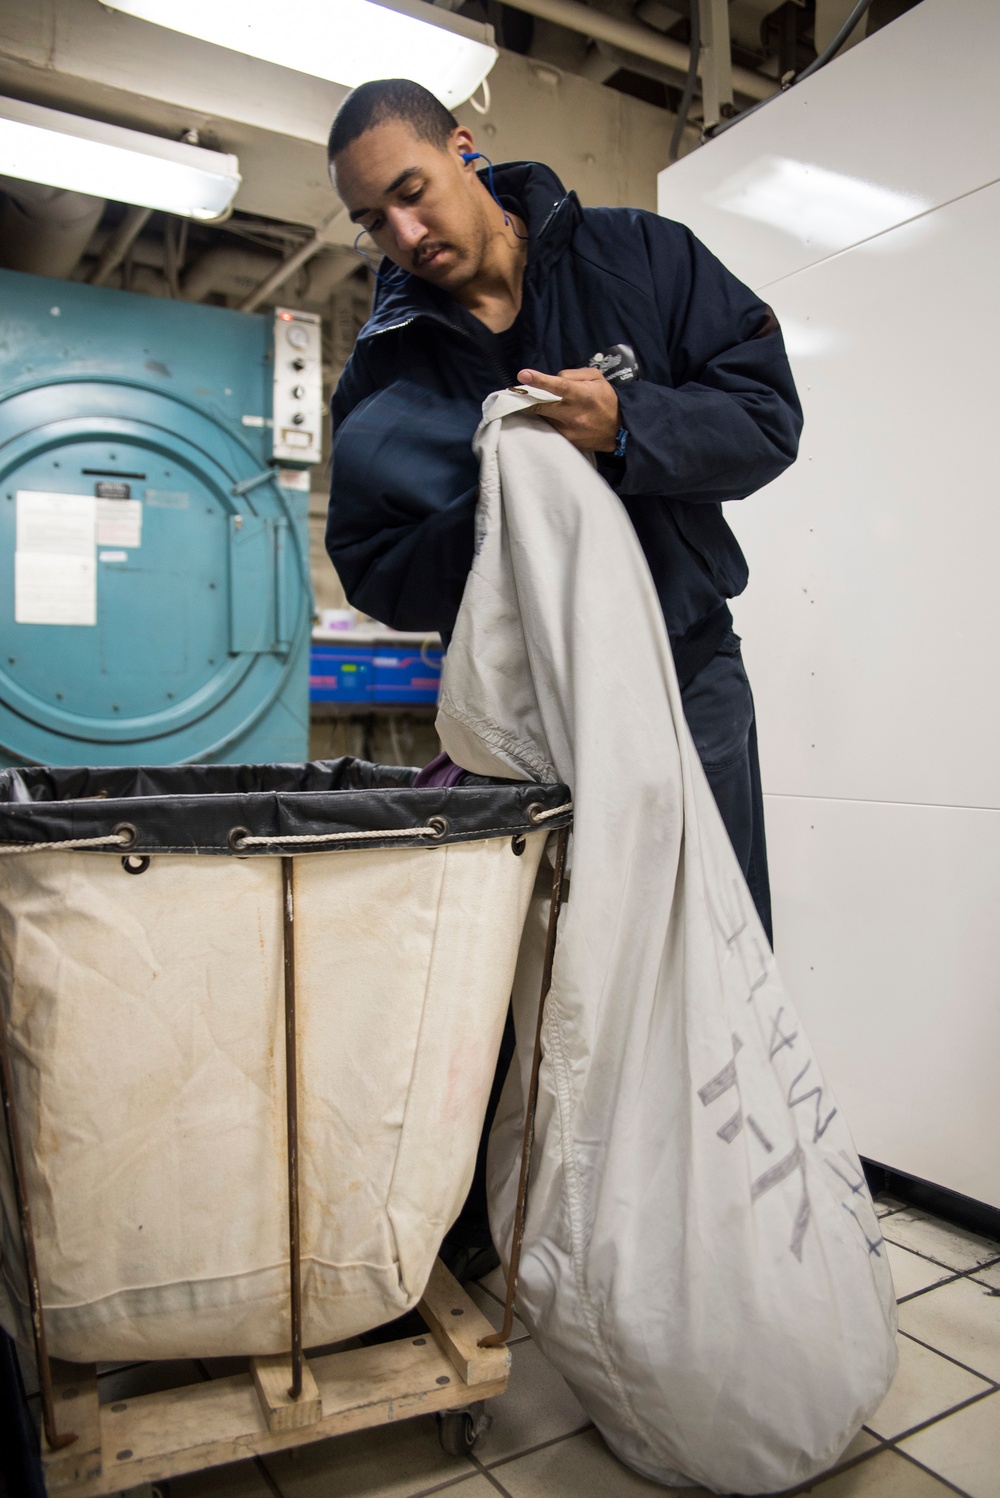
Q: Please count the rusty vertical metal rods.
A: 3